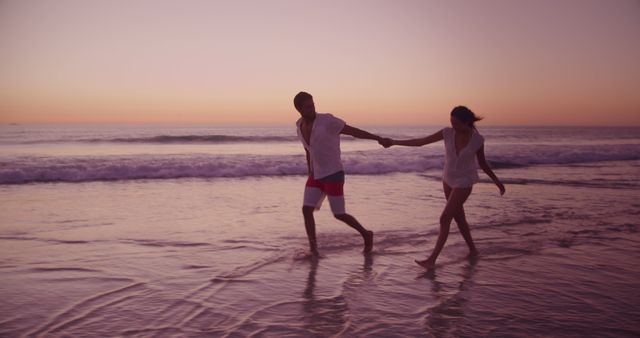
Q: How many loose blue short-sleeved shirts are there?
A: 0